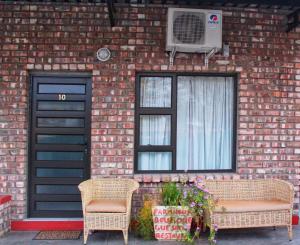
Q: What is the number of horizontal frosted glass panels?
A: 8